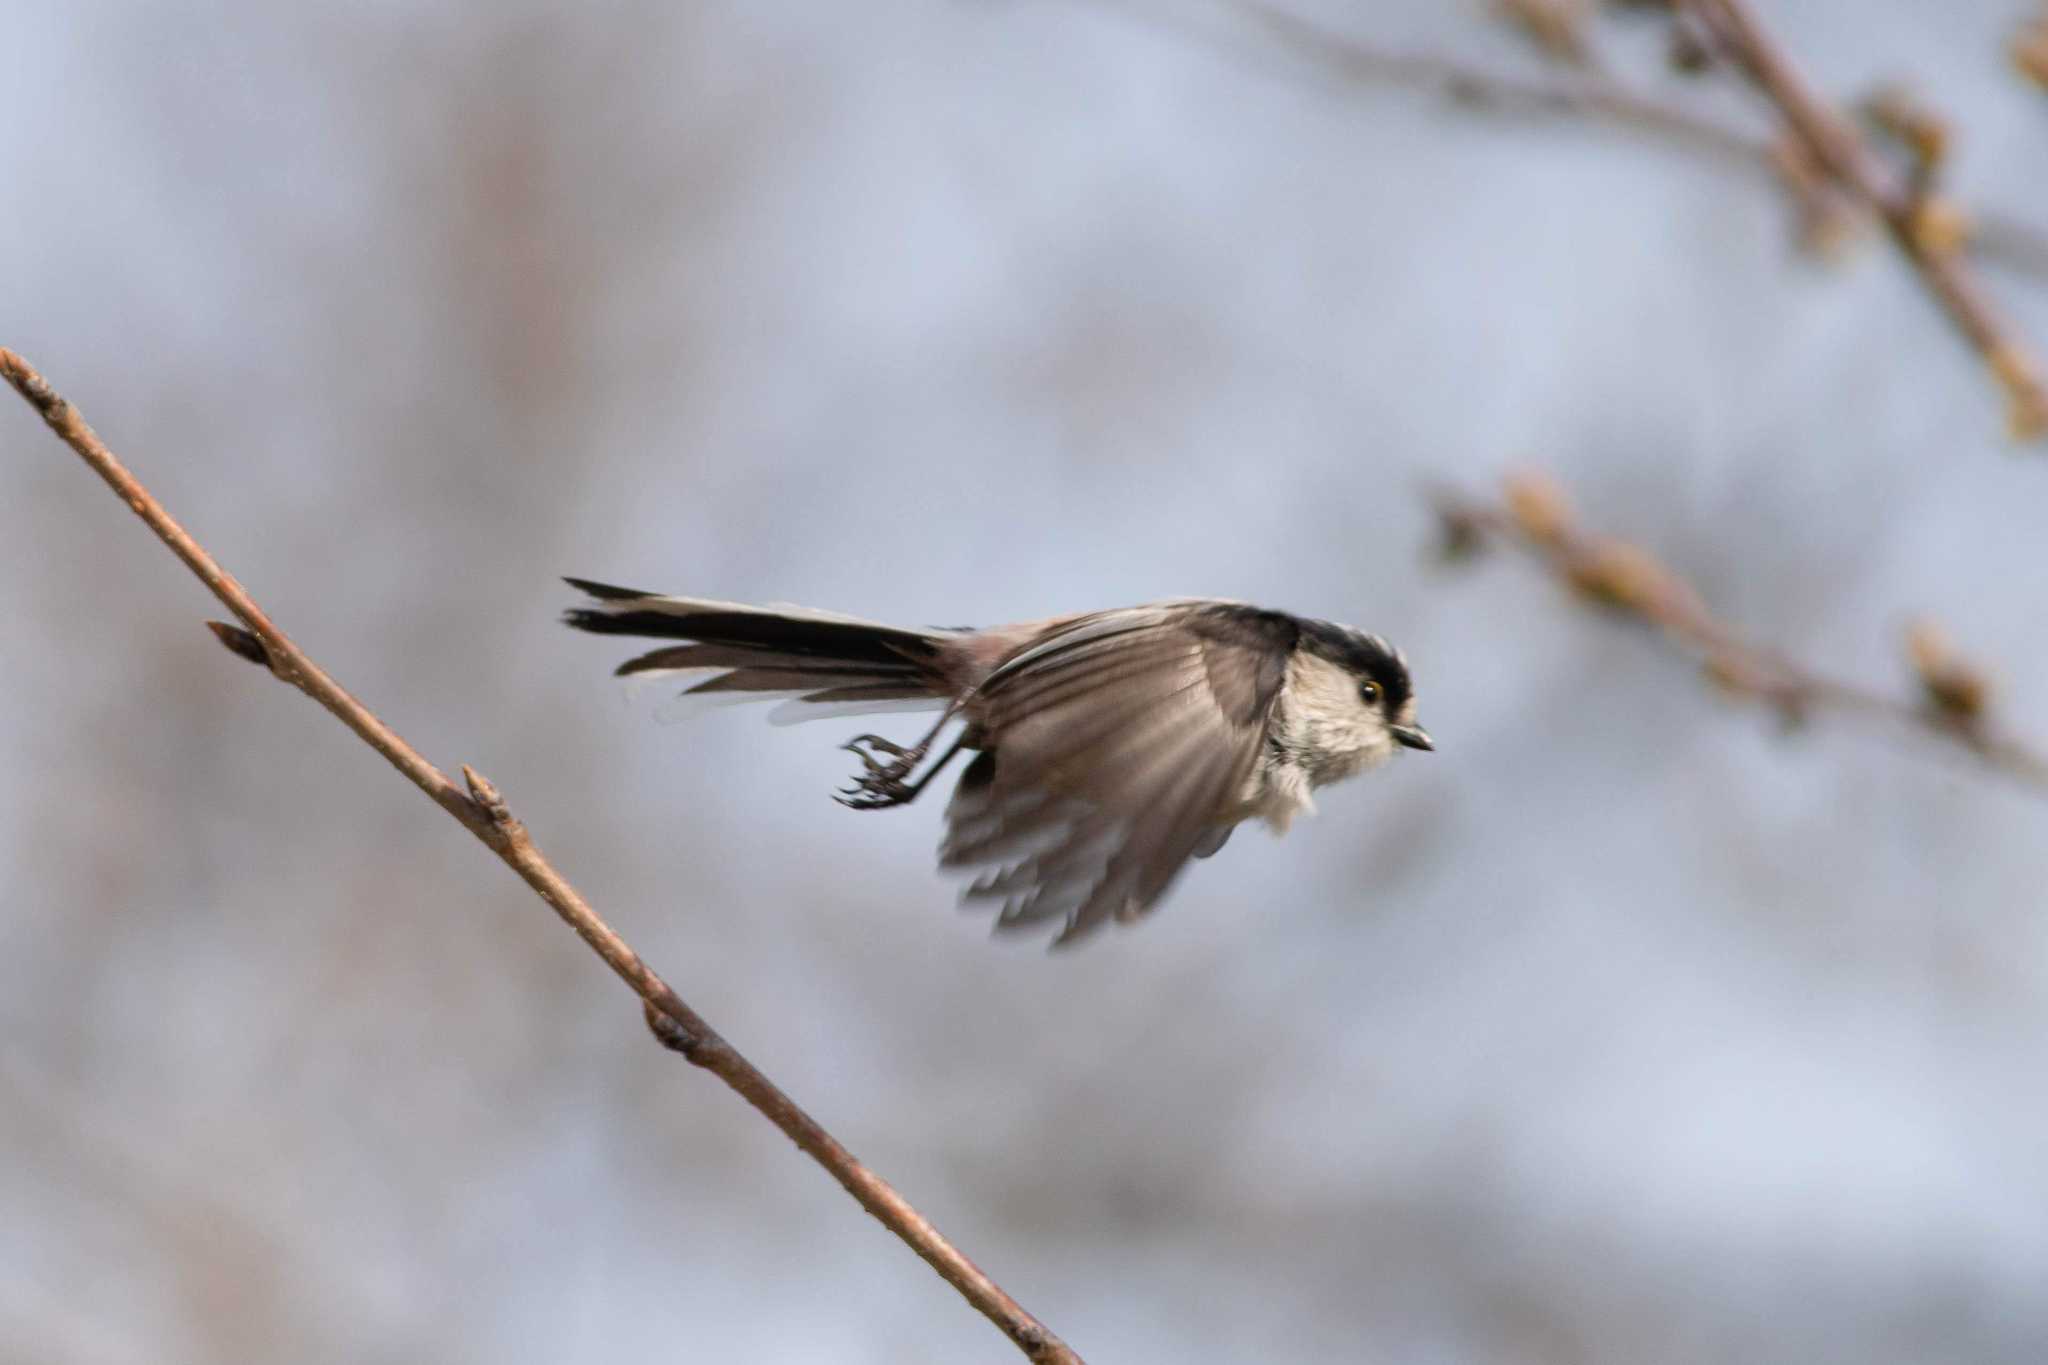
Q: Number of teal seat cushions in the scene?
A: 0